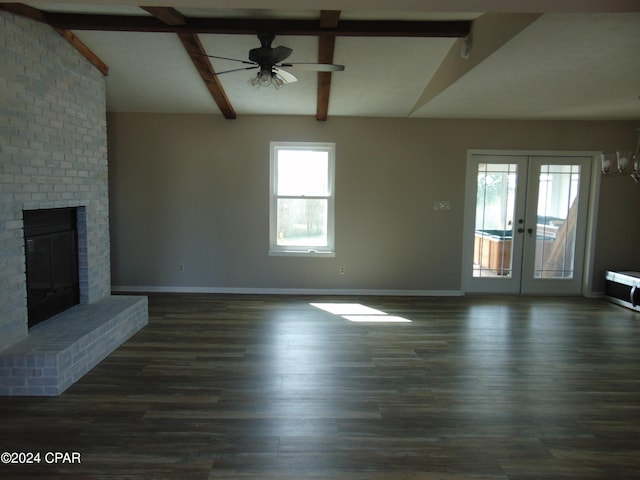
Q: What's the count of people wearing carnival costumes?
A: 0